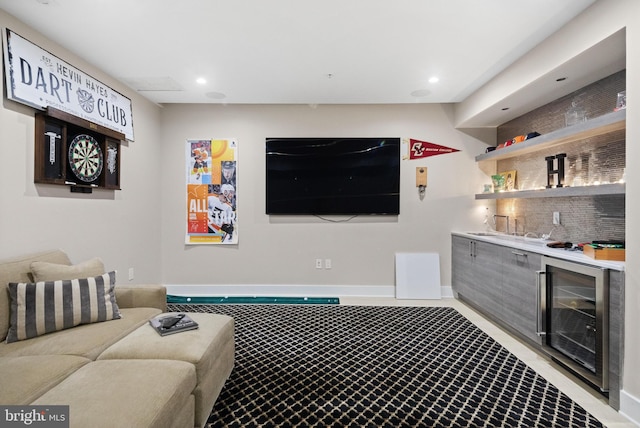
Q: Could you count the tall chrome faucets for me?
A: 1